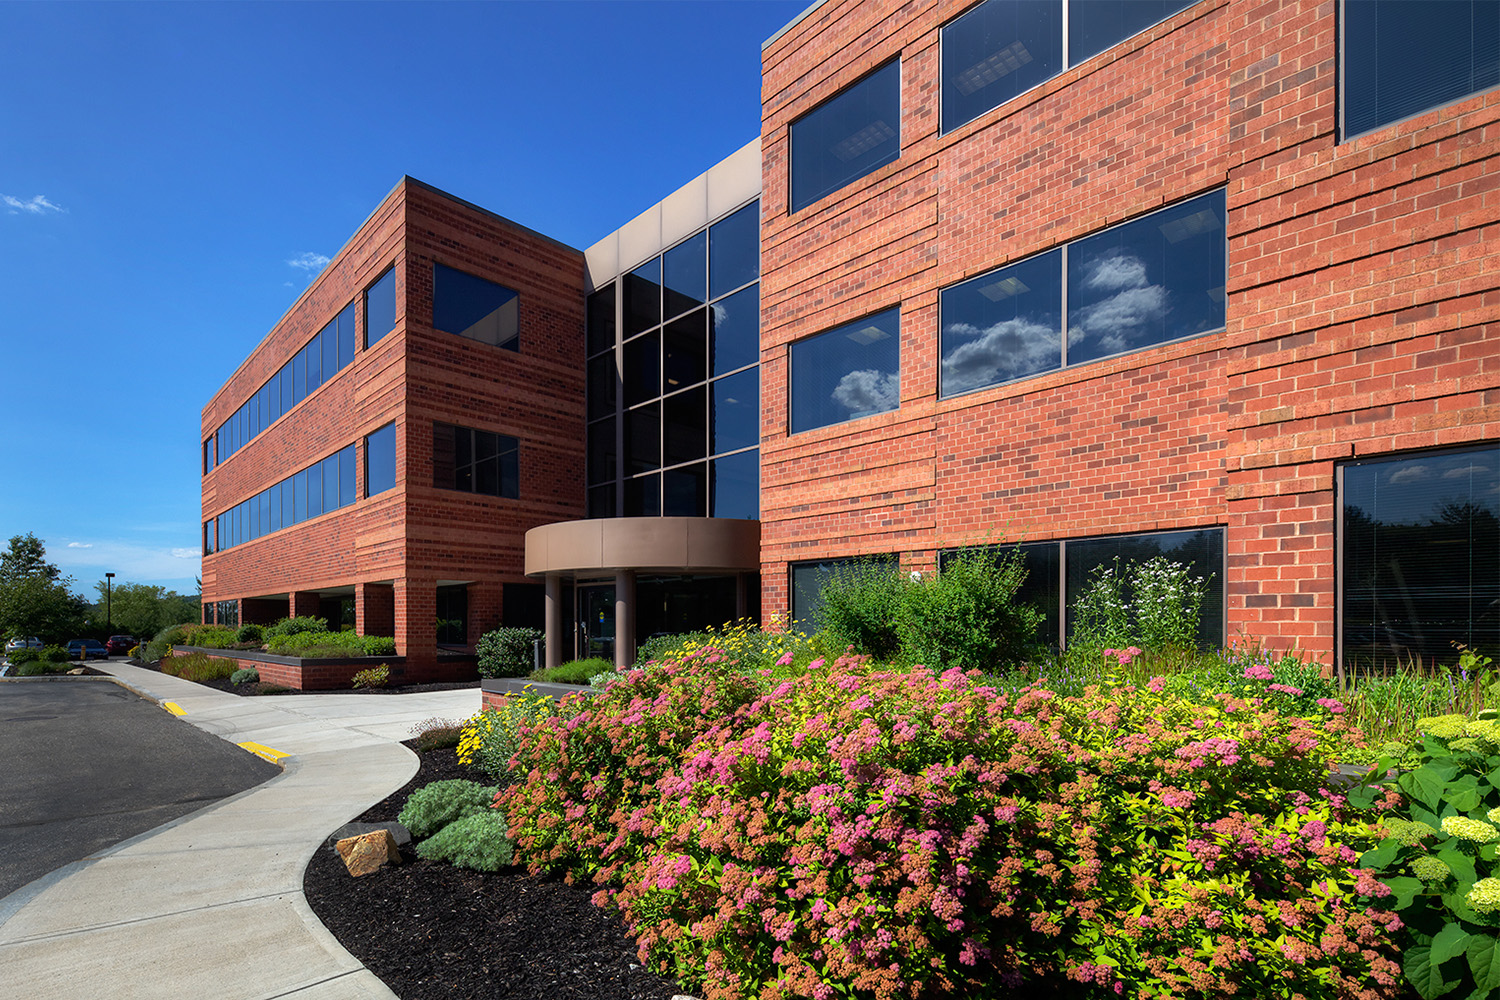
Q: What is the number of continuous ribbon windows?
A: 2